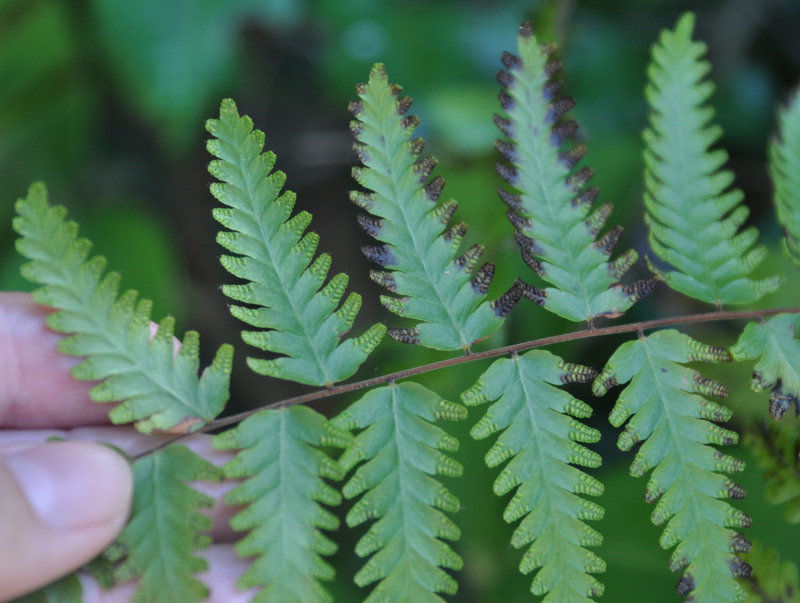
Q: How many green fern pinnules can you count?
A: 12